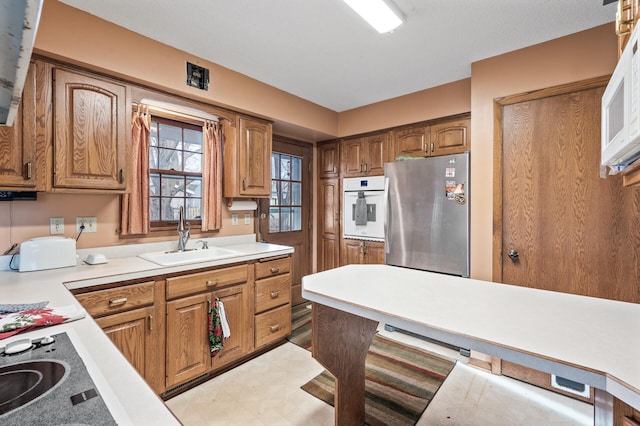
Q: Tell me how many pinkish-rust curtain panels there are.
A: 2